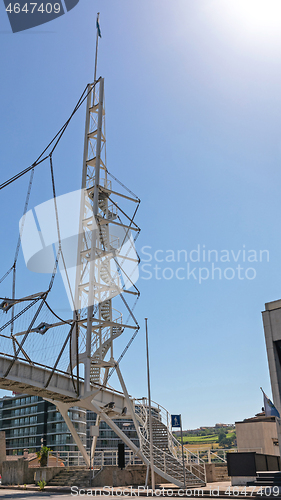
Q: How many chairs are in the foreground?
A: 0